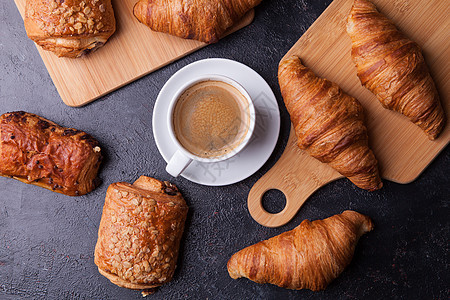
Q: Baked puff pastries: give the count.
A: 7